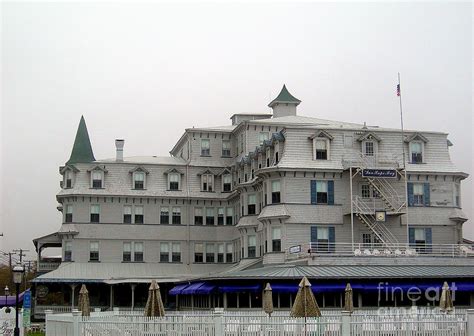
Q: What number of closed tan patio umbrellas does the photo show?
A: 6